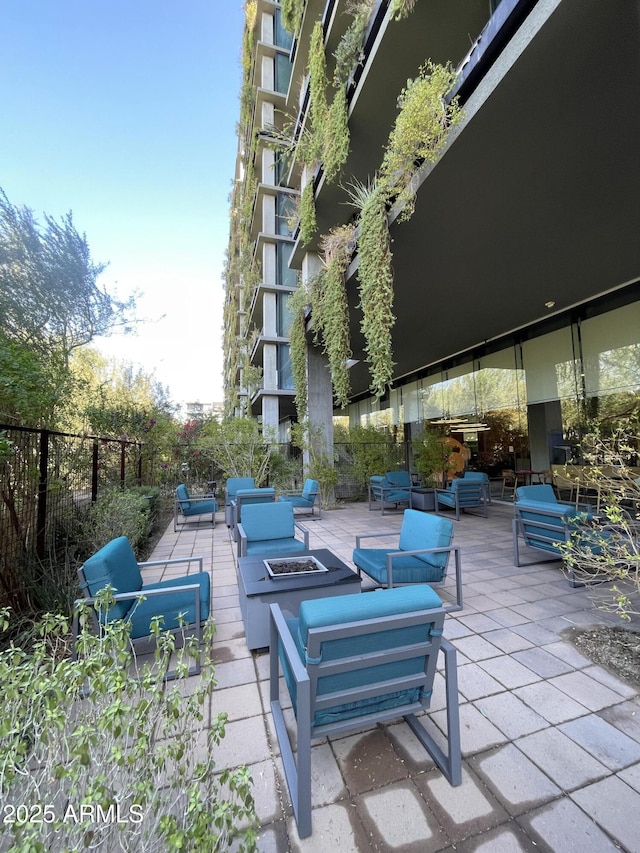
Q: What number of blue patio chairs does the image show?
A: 14